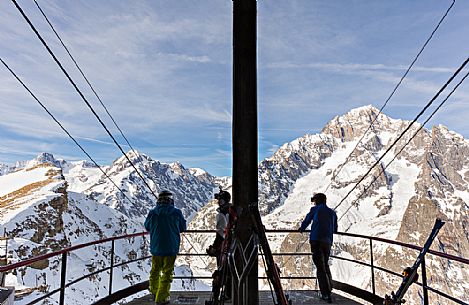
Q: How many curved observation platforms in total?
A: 1